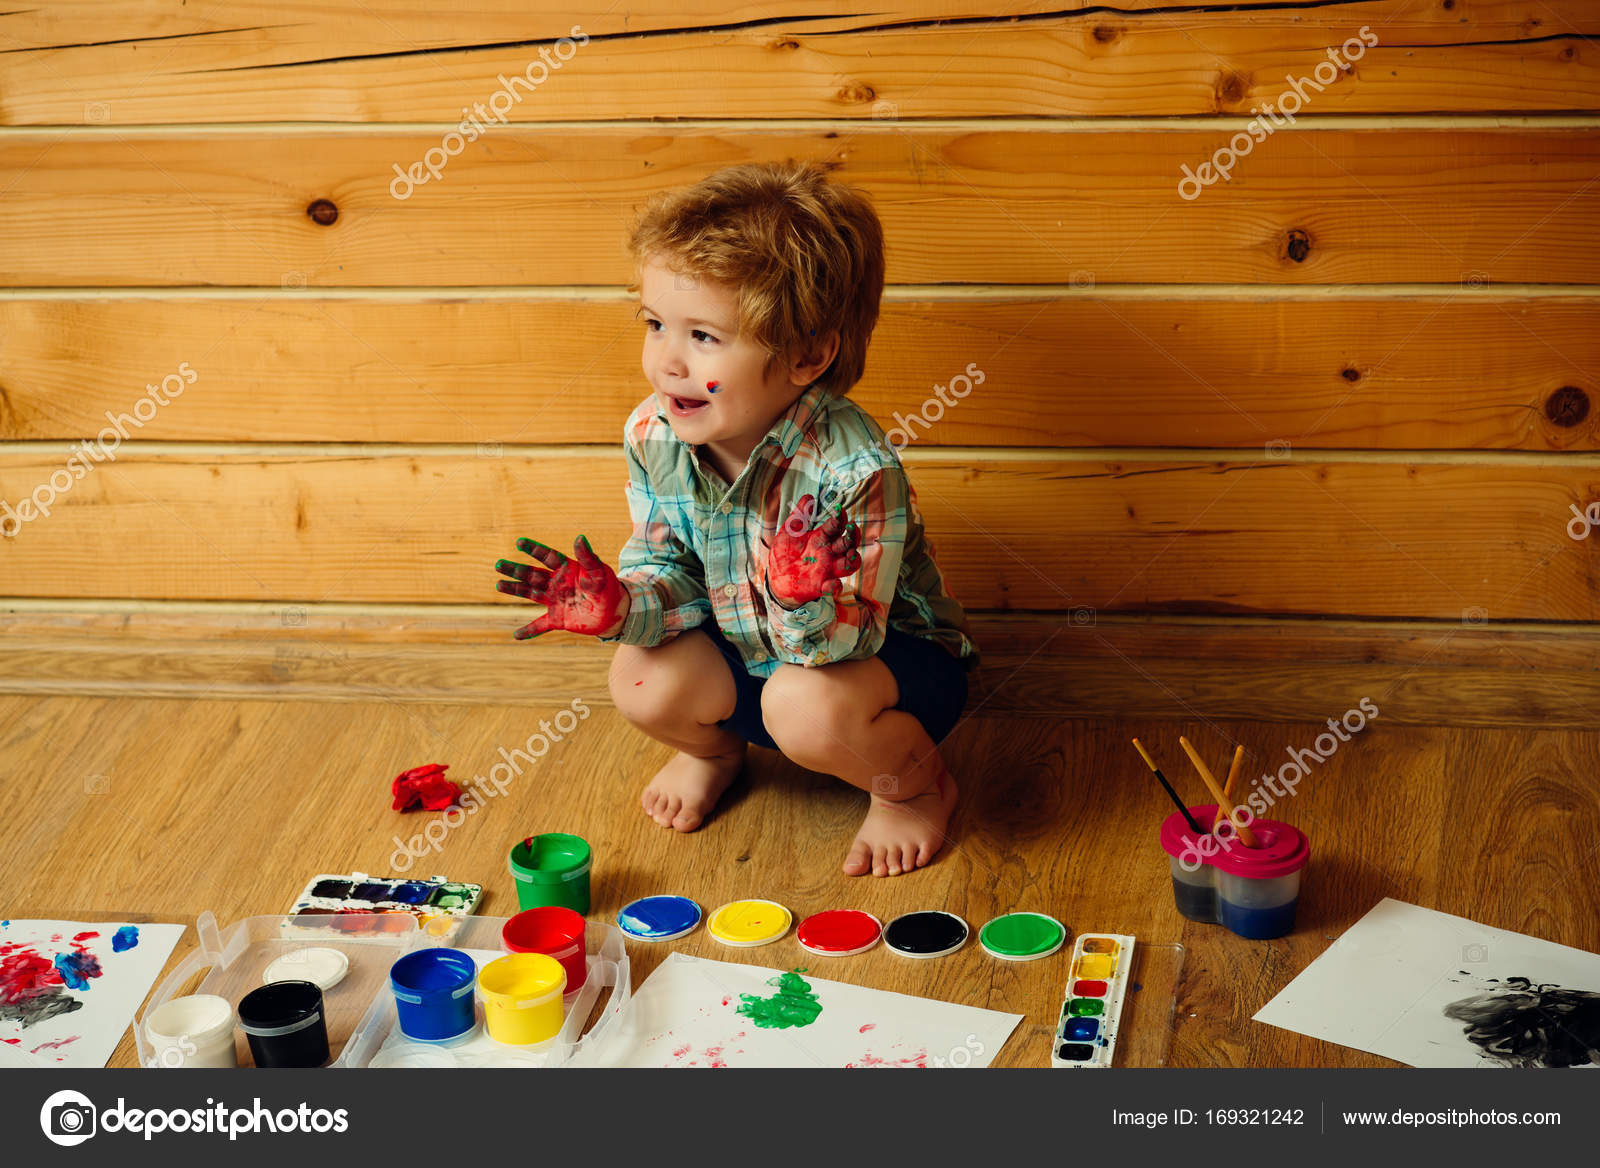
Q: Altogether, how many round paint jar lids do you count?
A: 6